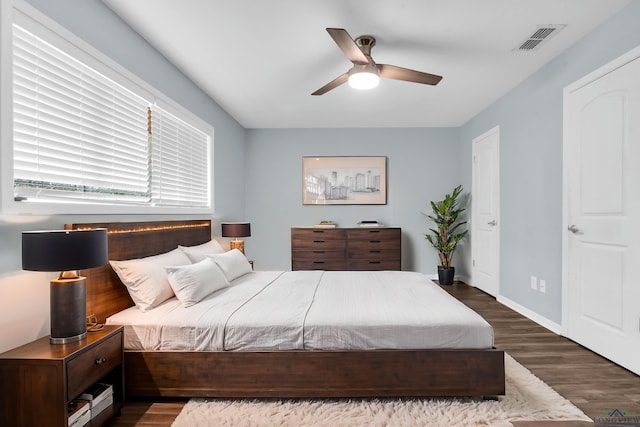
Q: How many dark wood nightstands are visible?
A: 2